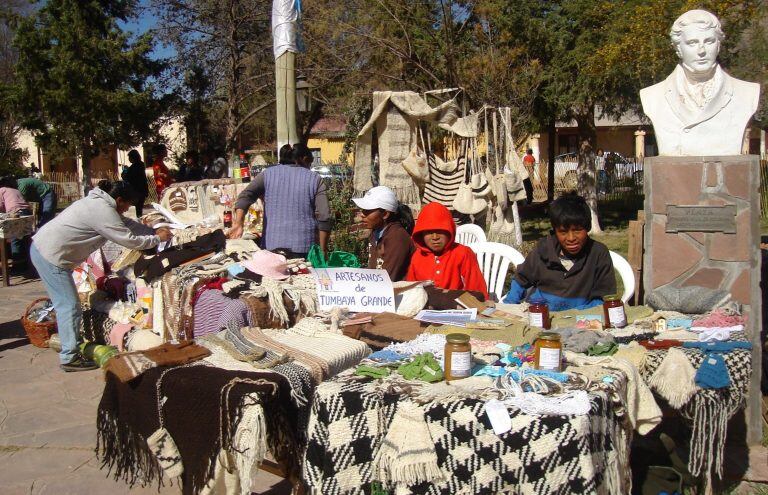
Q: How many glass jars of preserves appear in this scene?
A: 4